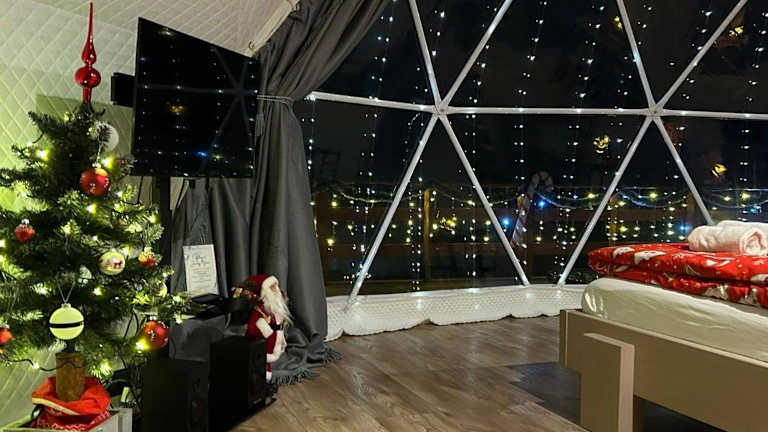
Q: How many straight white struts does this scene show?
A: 11